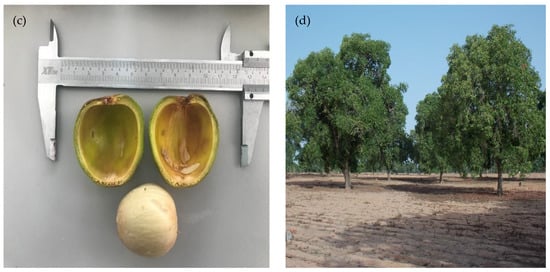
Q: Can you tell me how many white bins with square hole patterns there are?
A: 0